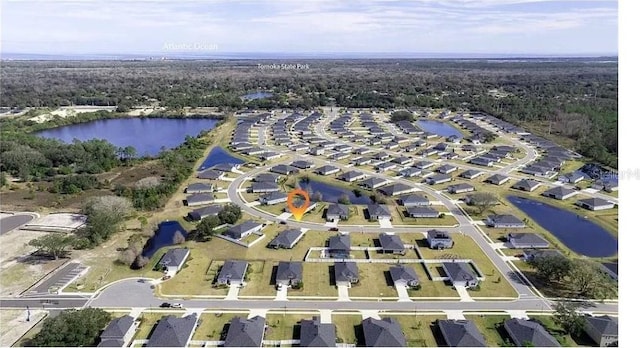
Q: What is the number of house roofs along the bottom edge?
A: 8